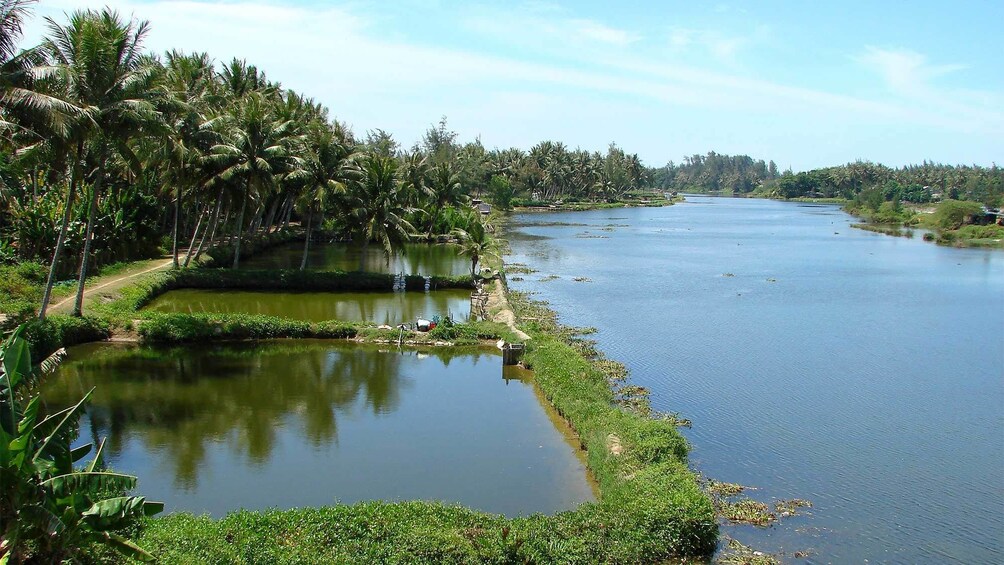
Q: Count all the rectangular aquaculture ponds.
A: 3